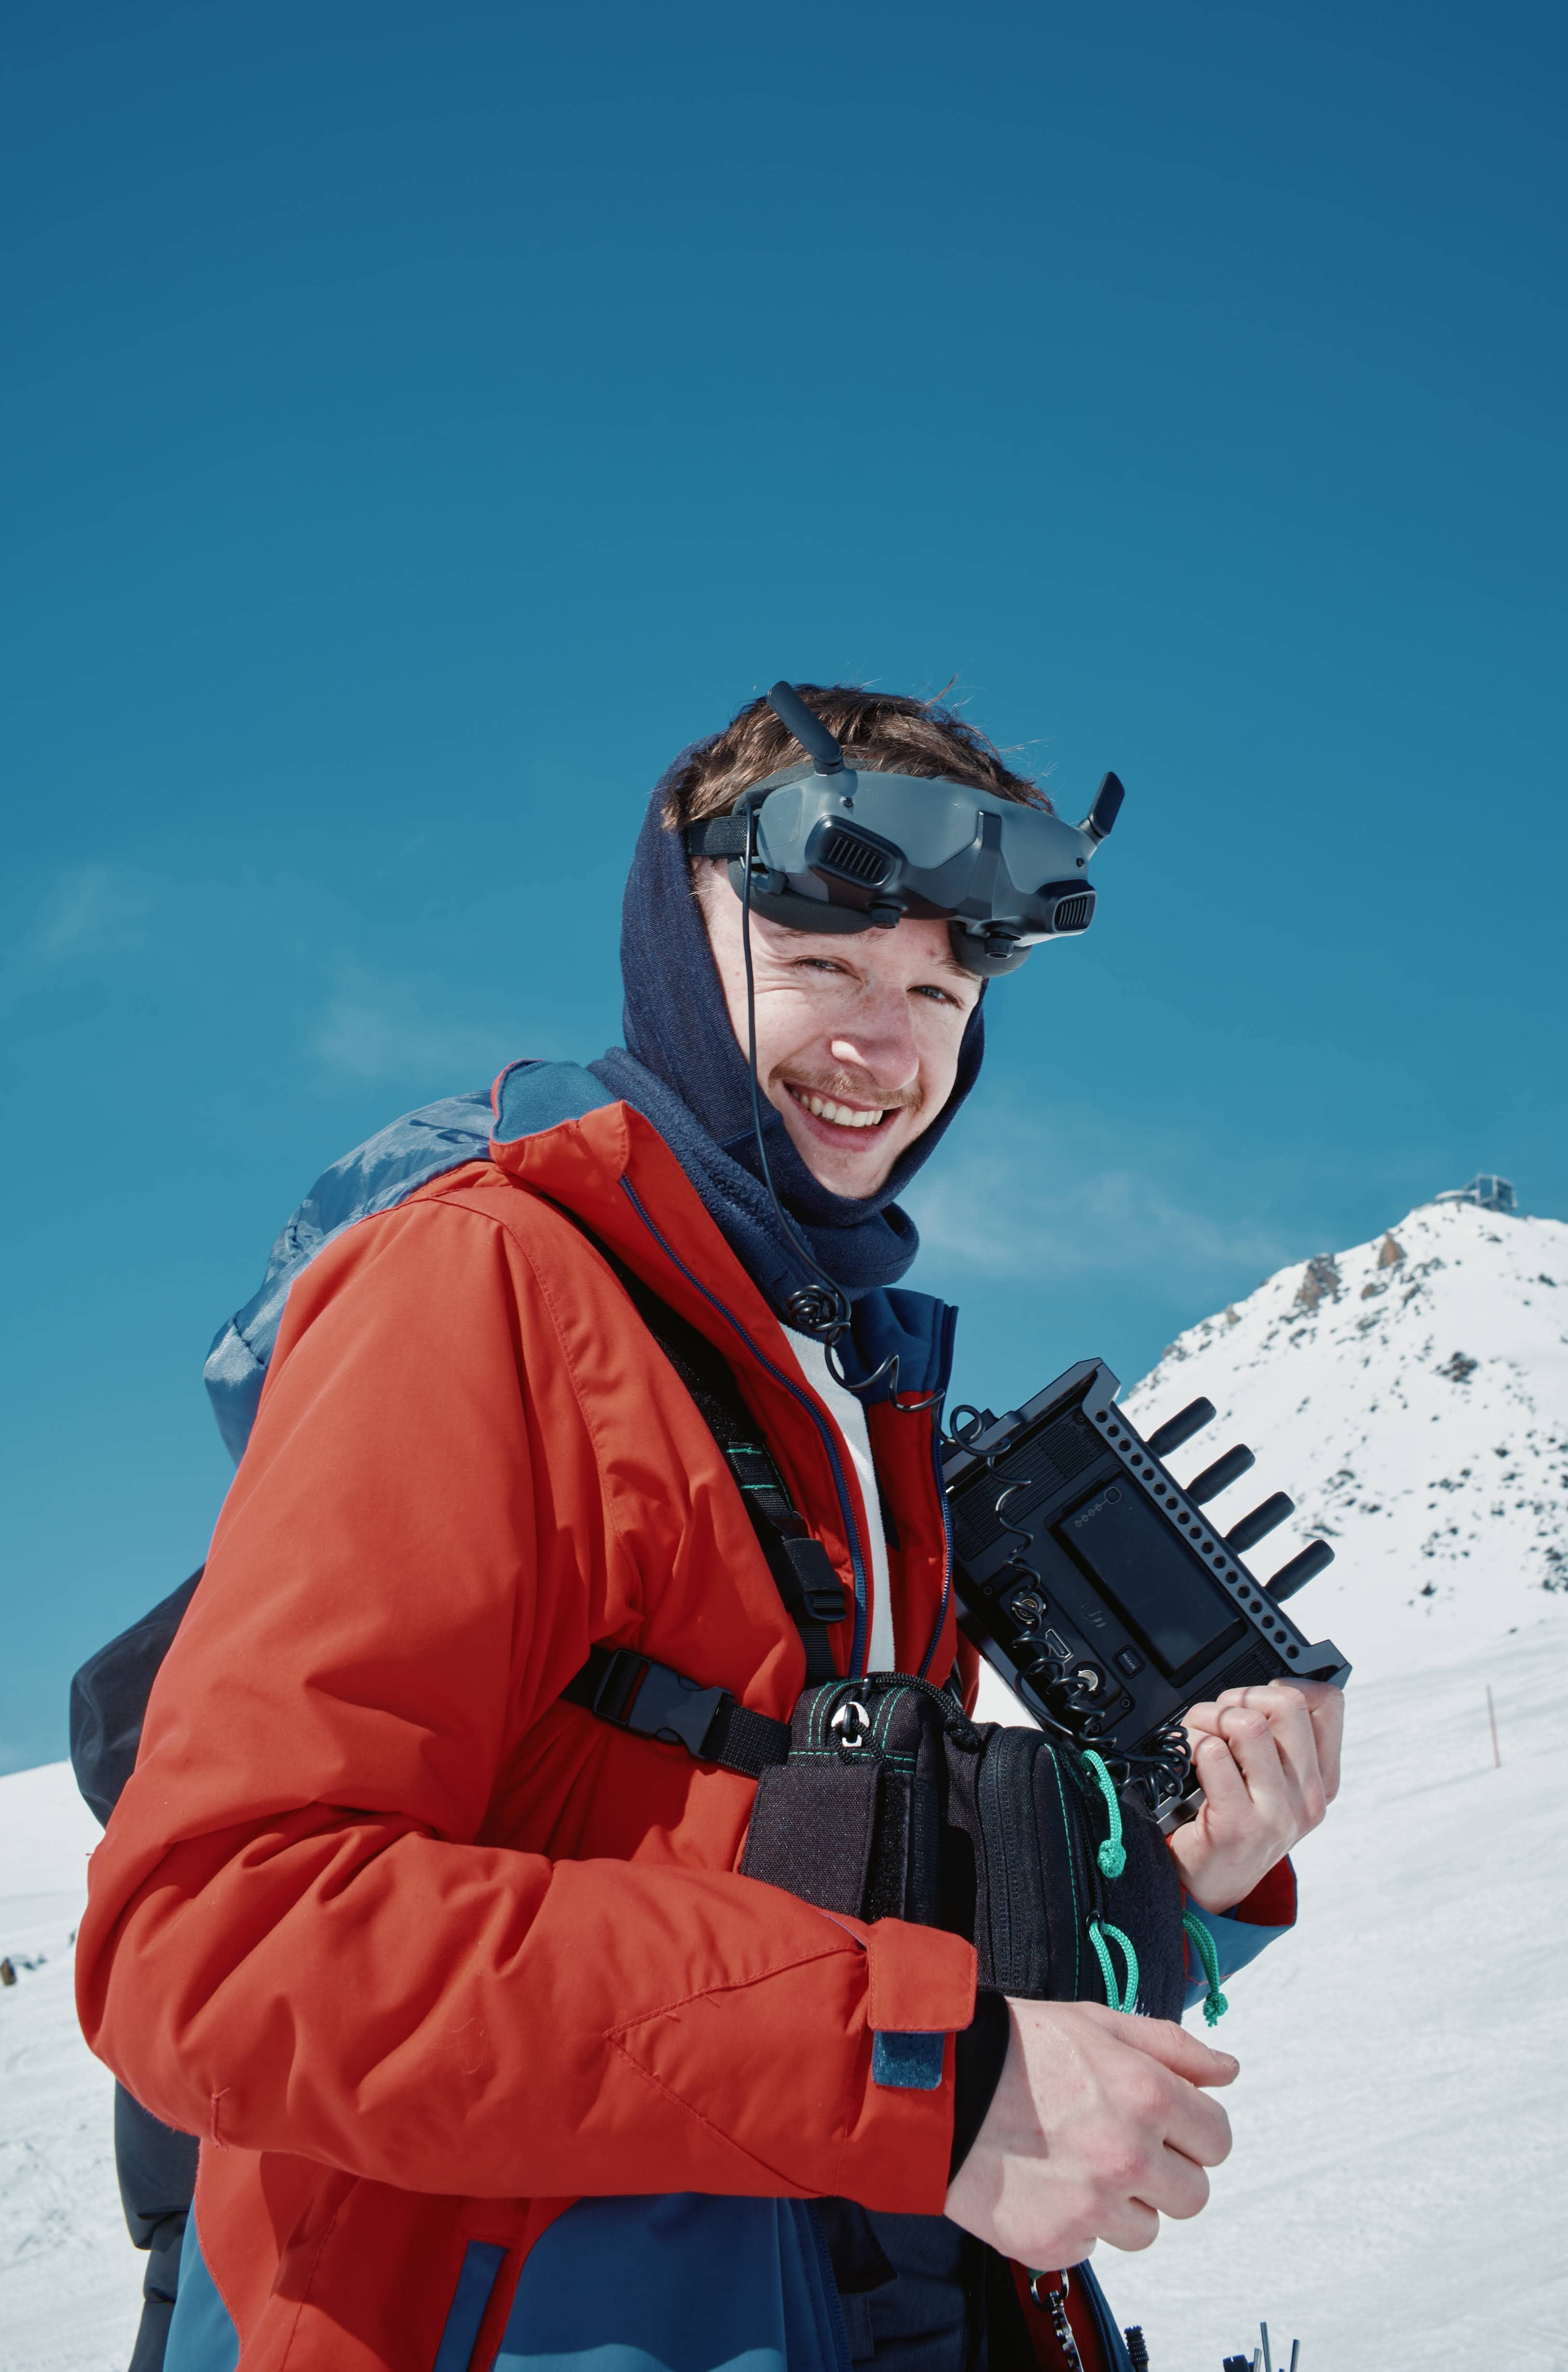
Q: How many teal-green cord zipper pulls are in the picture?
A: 3